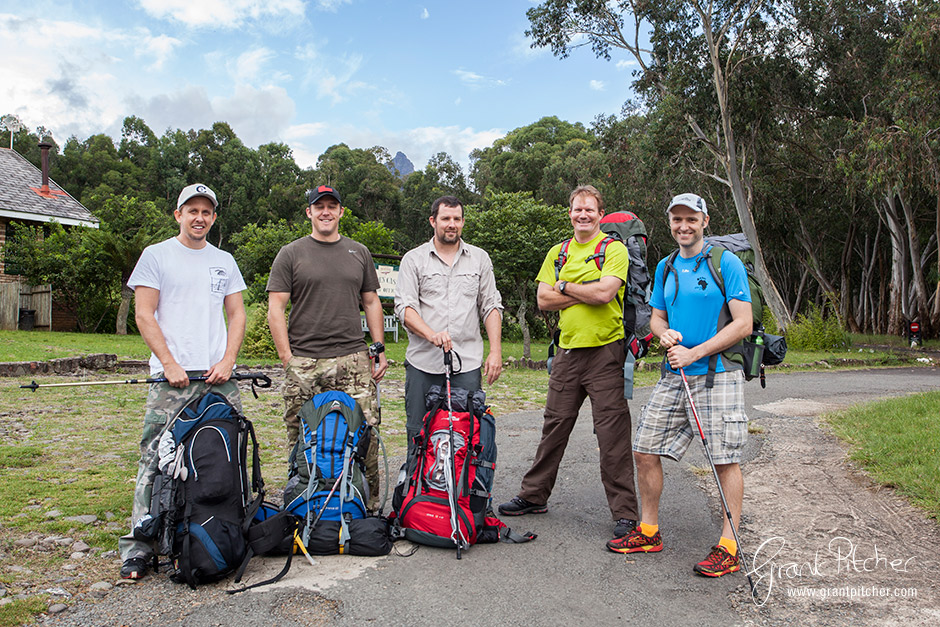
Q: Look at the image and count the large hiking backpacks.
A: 5